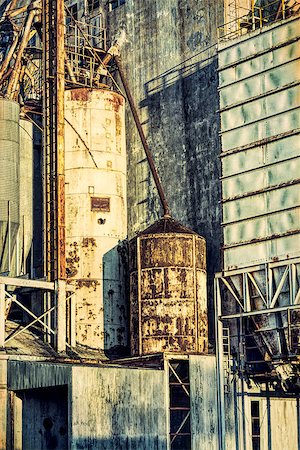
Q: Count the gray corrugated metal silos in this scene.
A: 2